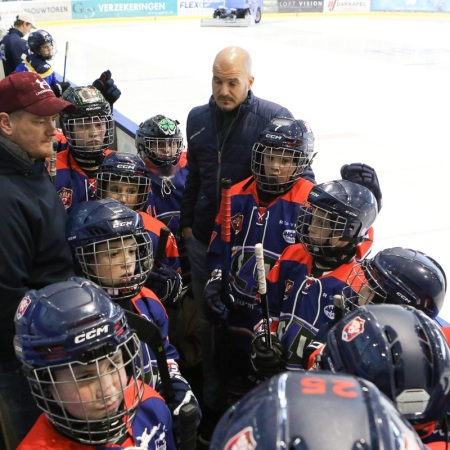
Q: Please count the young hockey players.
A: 11